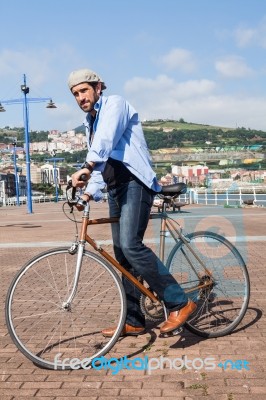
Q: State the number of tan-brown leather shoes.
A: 2